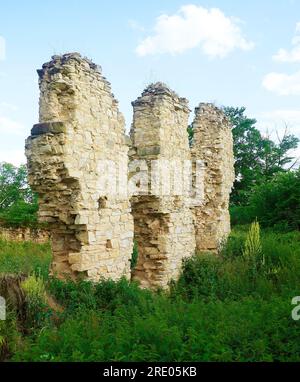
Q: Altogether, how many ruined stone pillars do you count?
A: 3